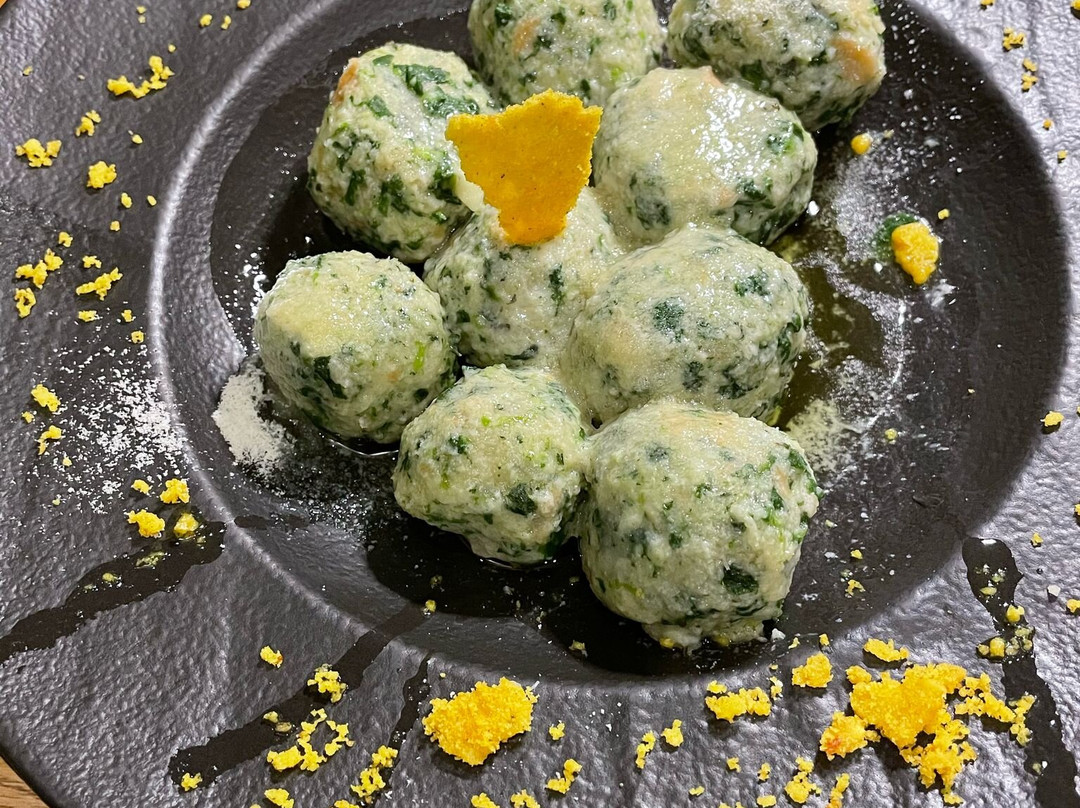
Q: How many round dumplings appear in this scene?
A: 9